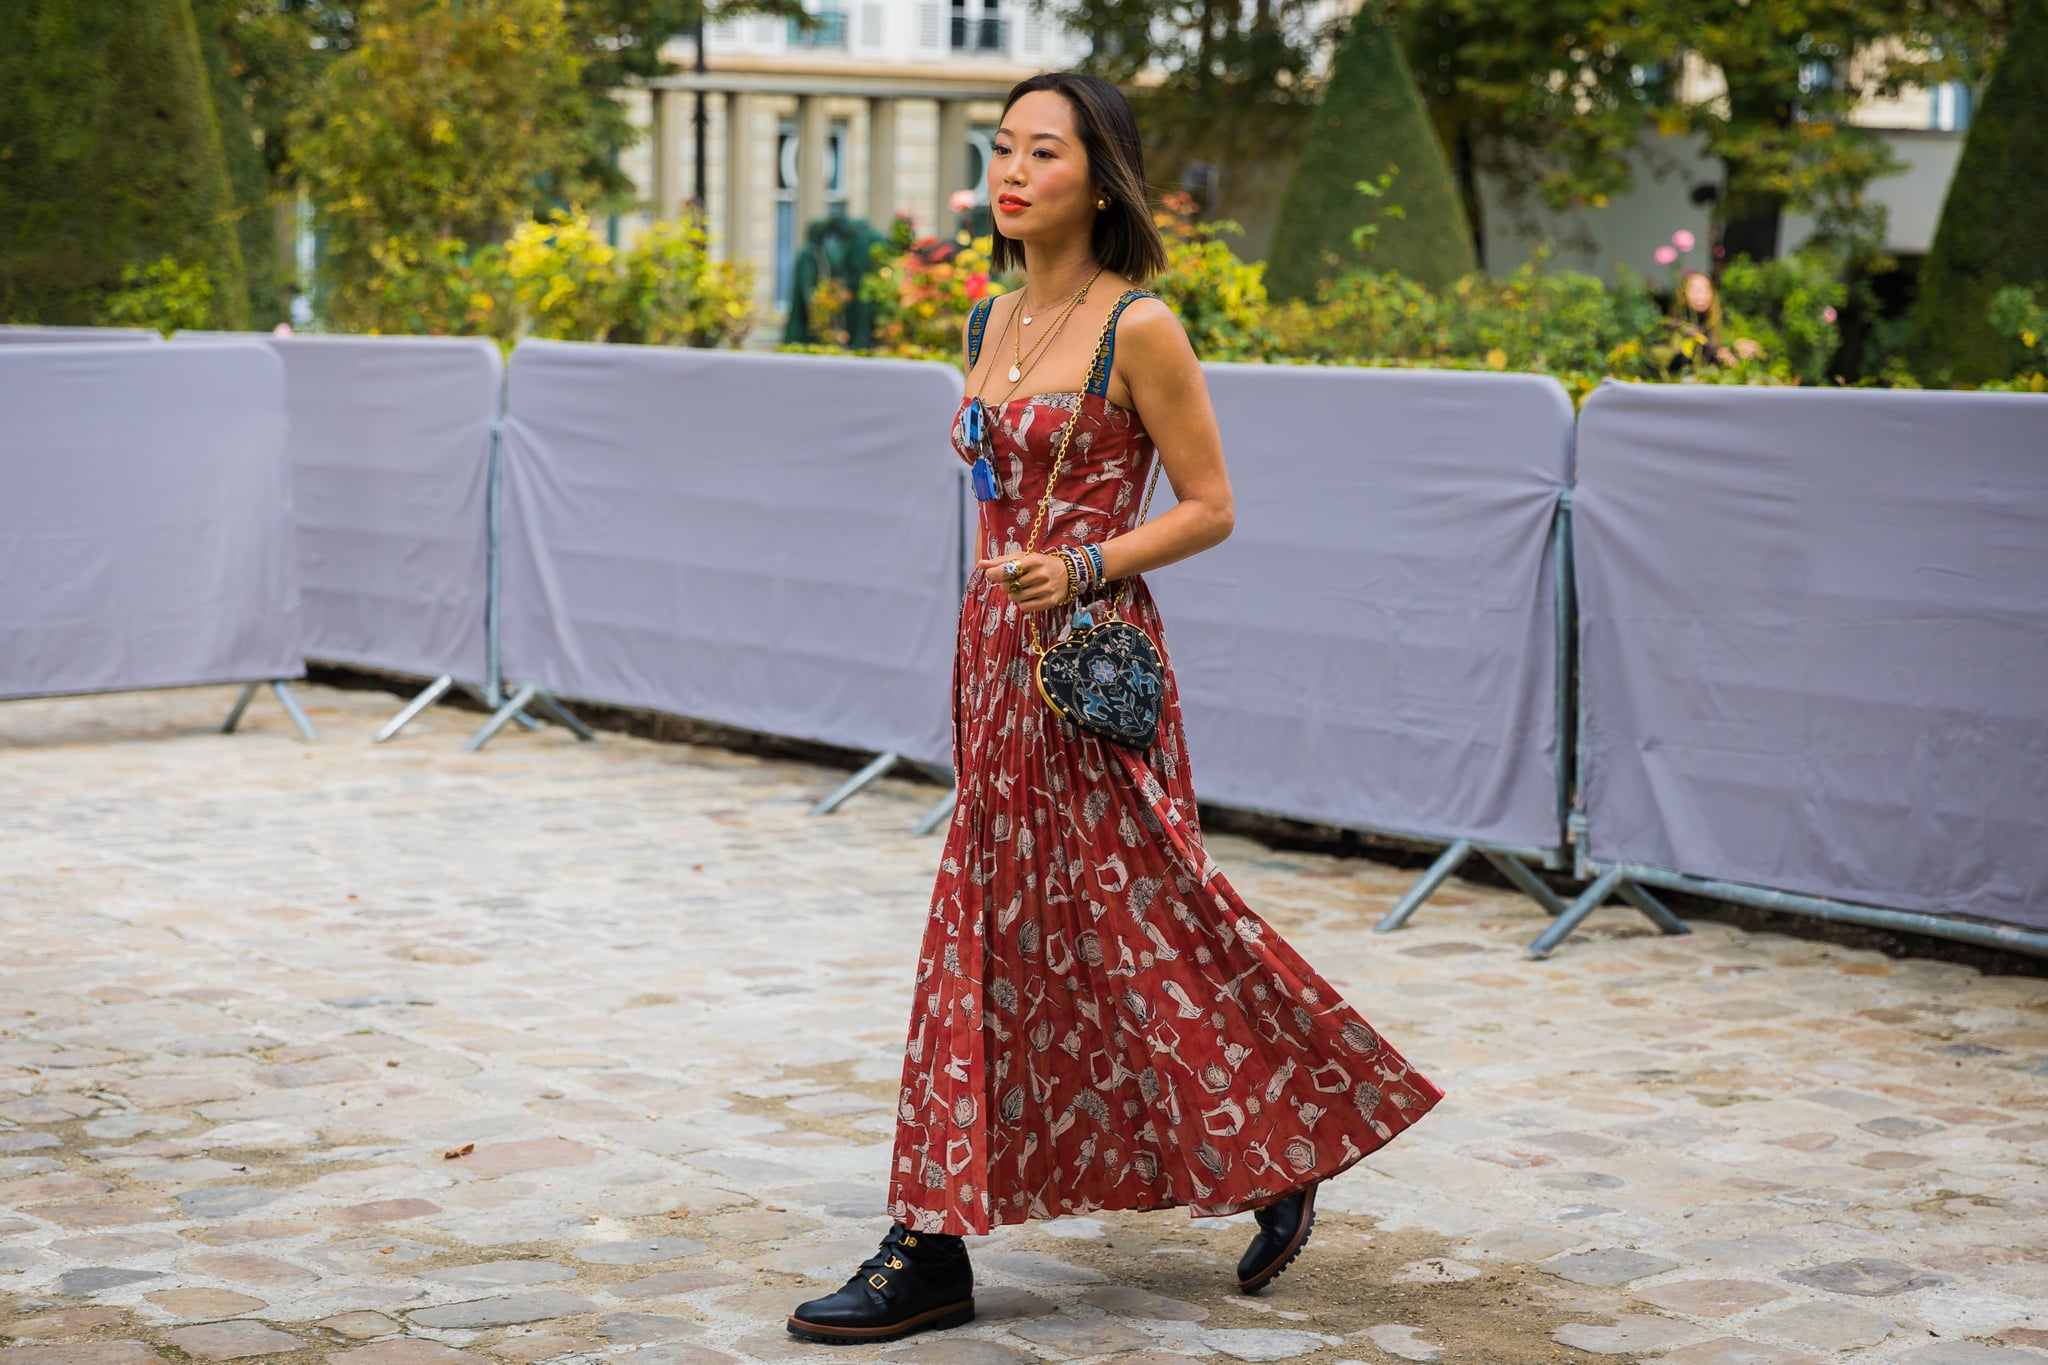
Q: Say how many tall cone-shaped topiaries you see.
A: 3